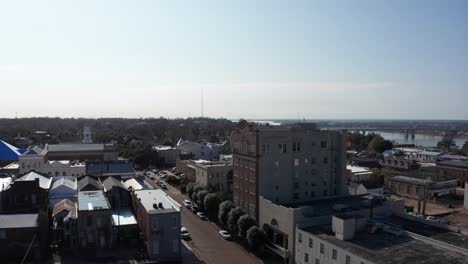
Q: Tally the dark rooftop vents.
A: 2